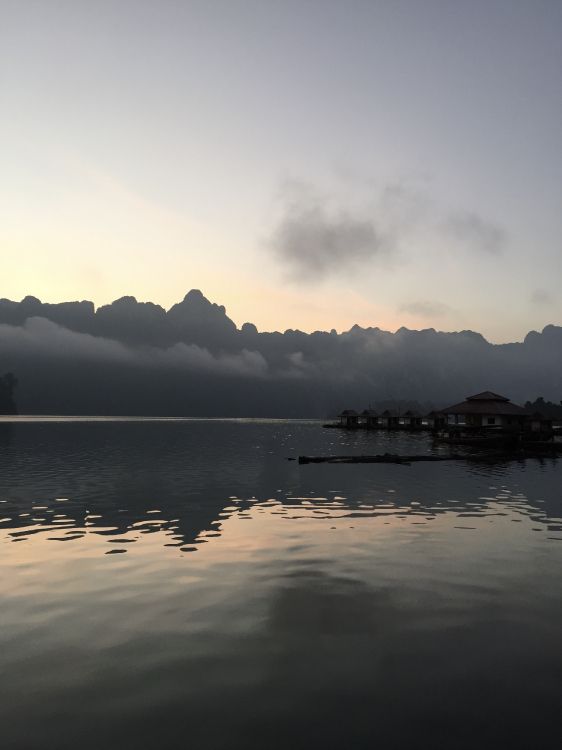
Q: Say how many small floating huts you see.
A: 5